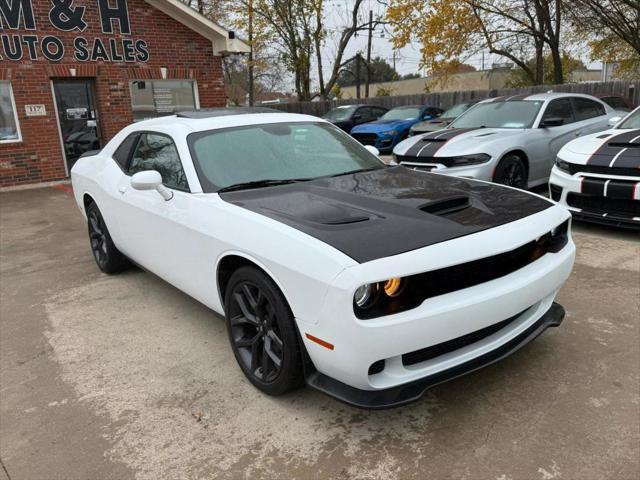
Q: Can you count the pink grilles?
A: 0